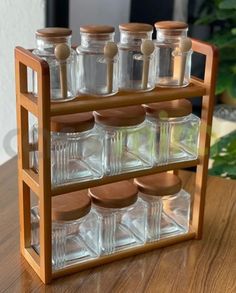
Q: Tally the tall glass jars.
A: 4